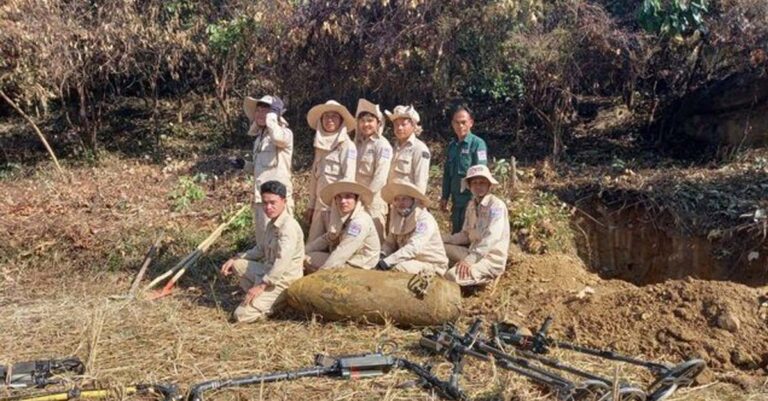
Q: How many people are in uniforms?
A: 9